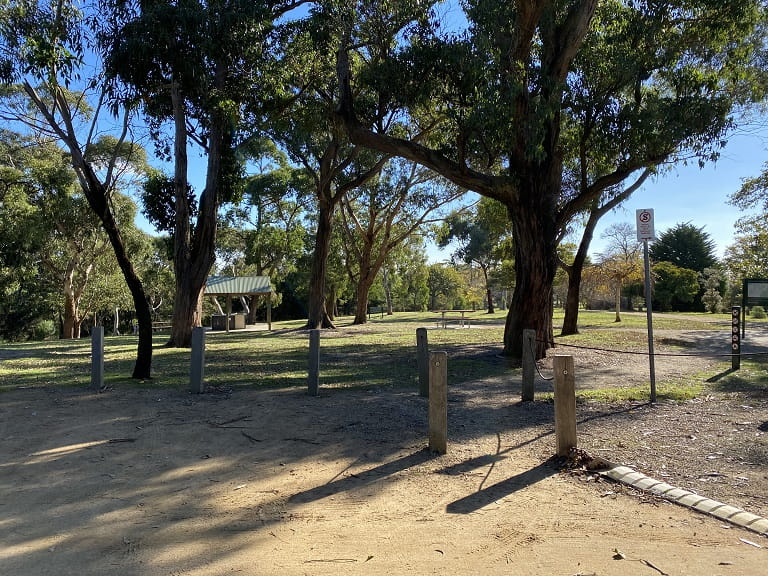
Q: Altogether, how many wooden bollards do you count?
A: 7